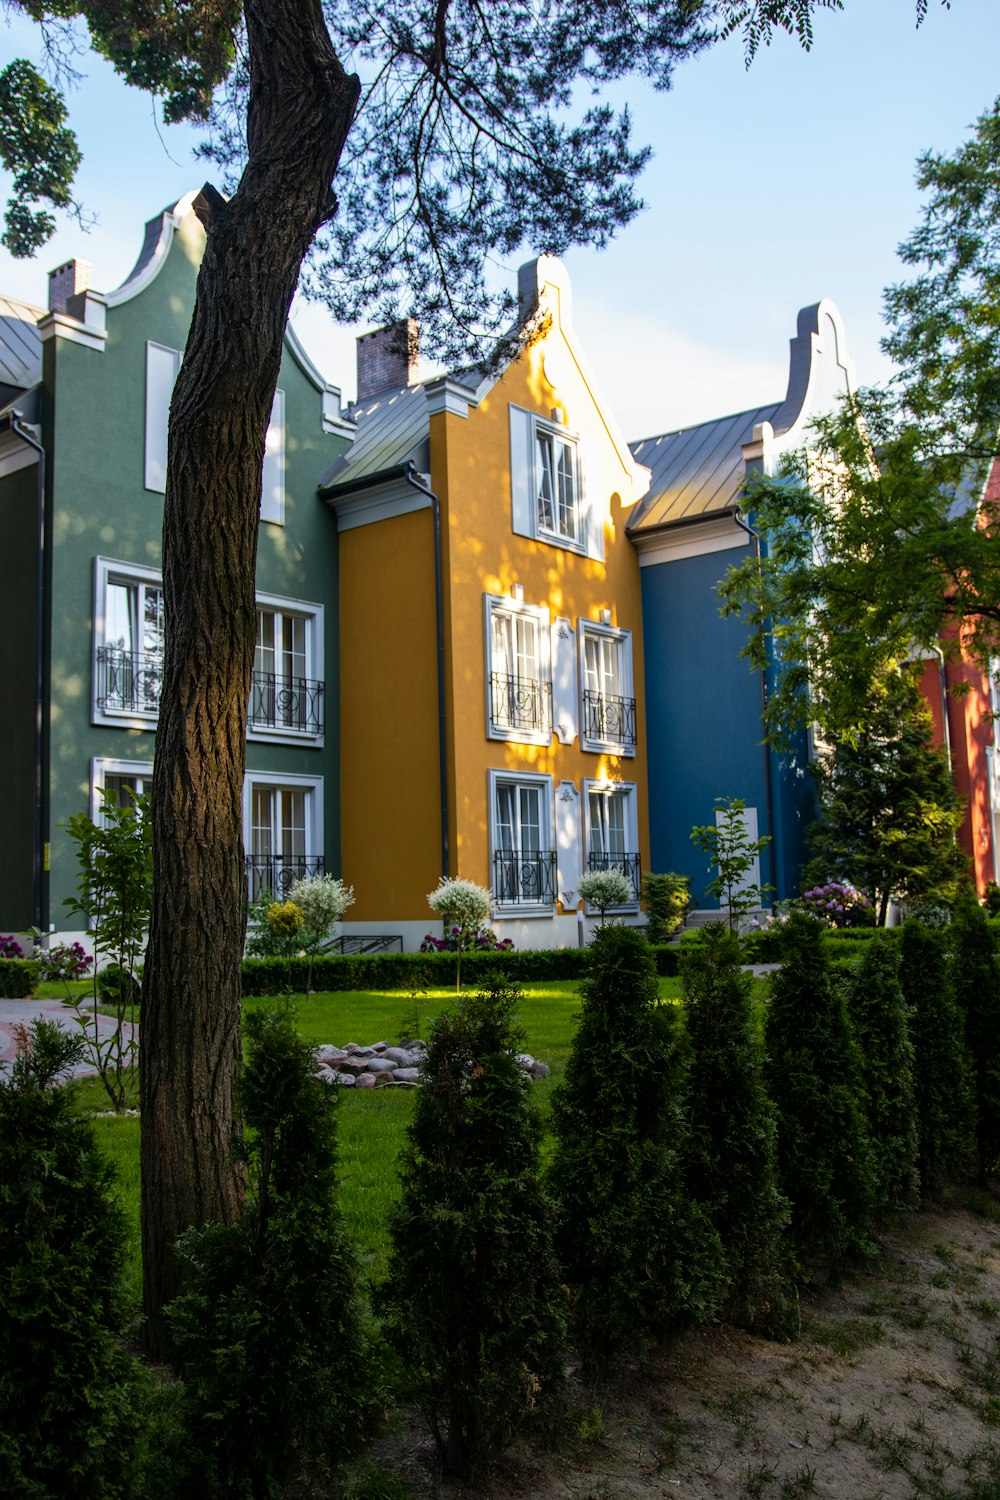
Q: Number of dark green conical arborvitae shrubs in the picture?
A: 9